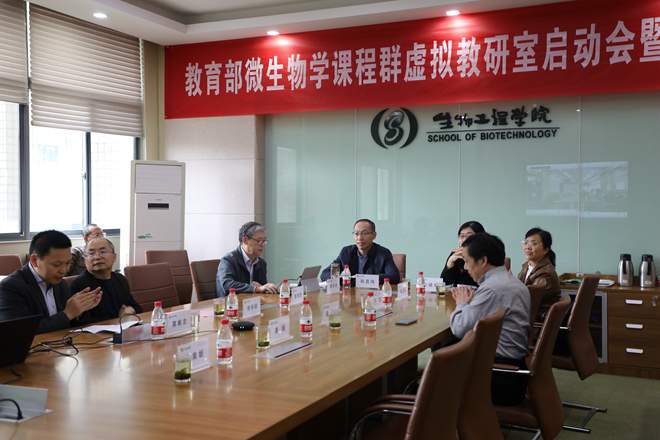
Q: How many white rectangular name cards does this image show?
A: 11